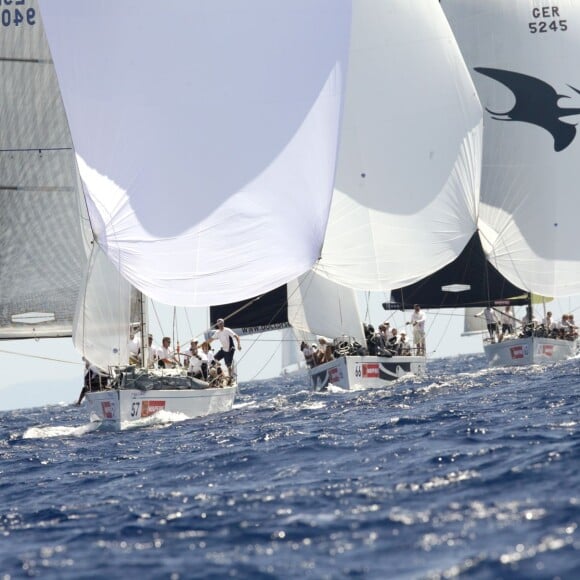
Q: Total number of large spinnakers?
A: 3